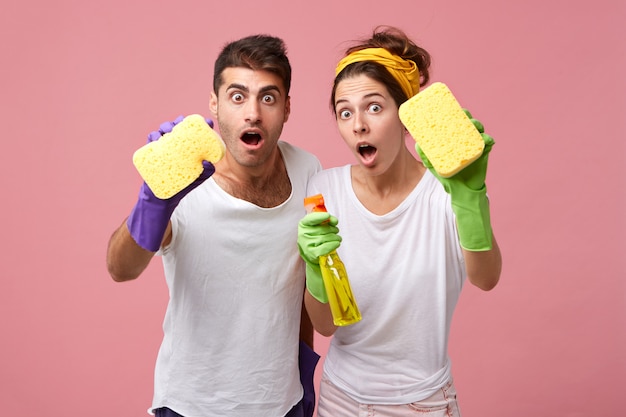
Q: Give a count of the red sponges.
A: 0